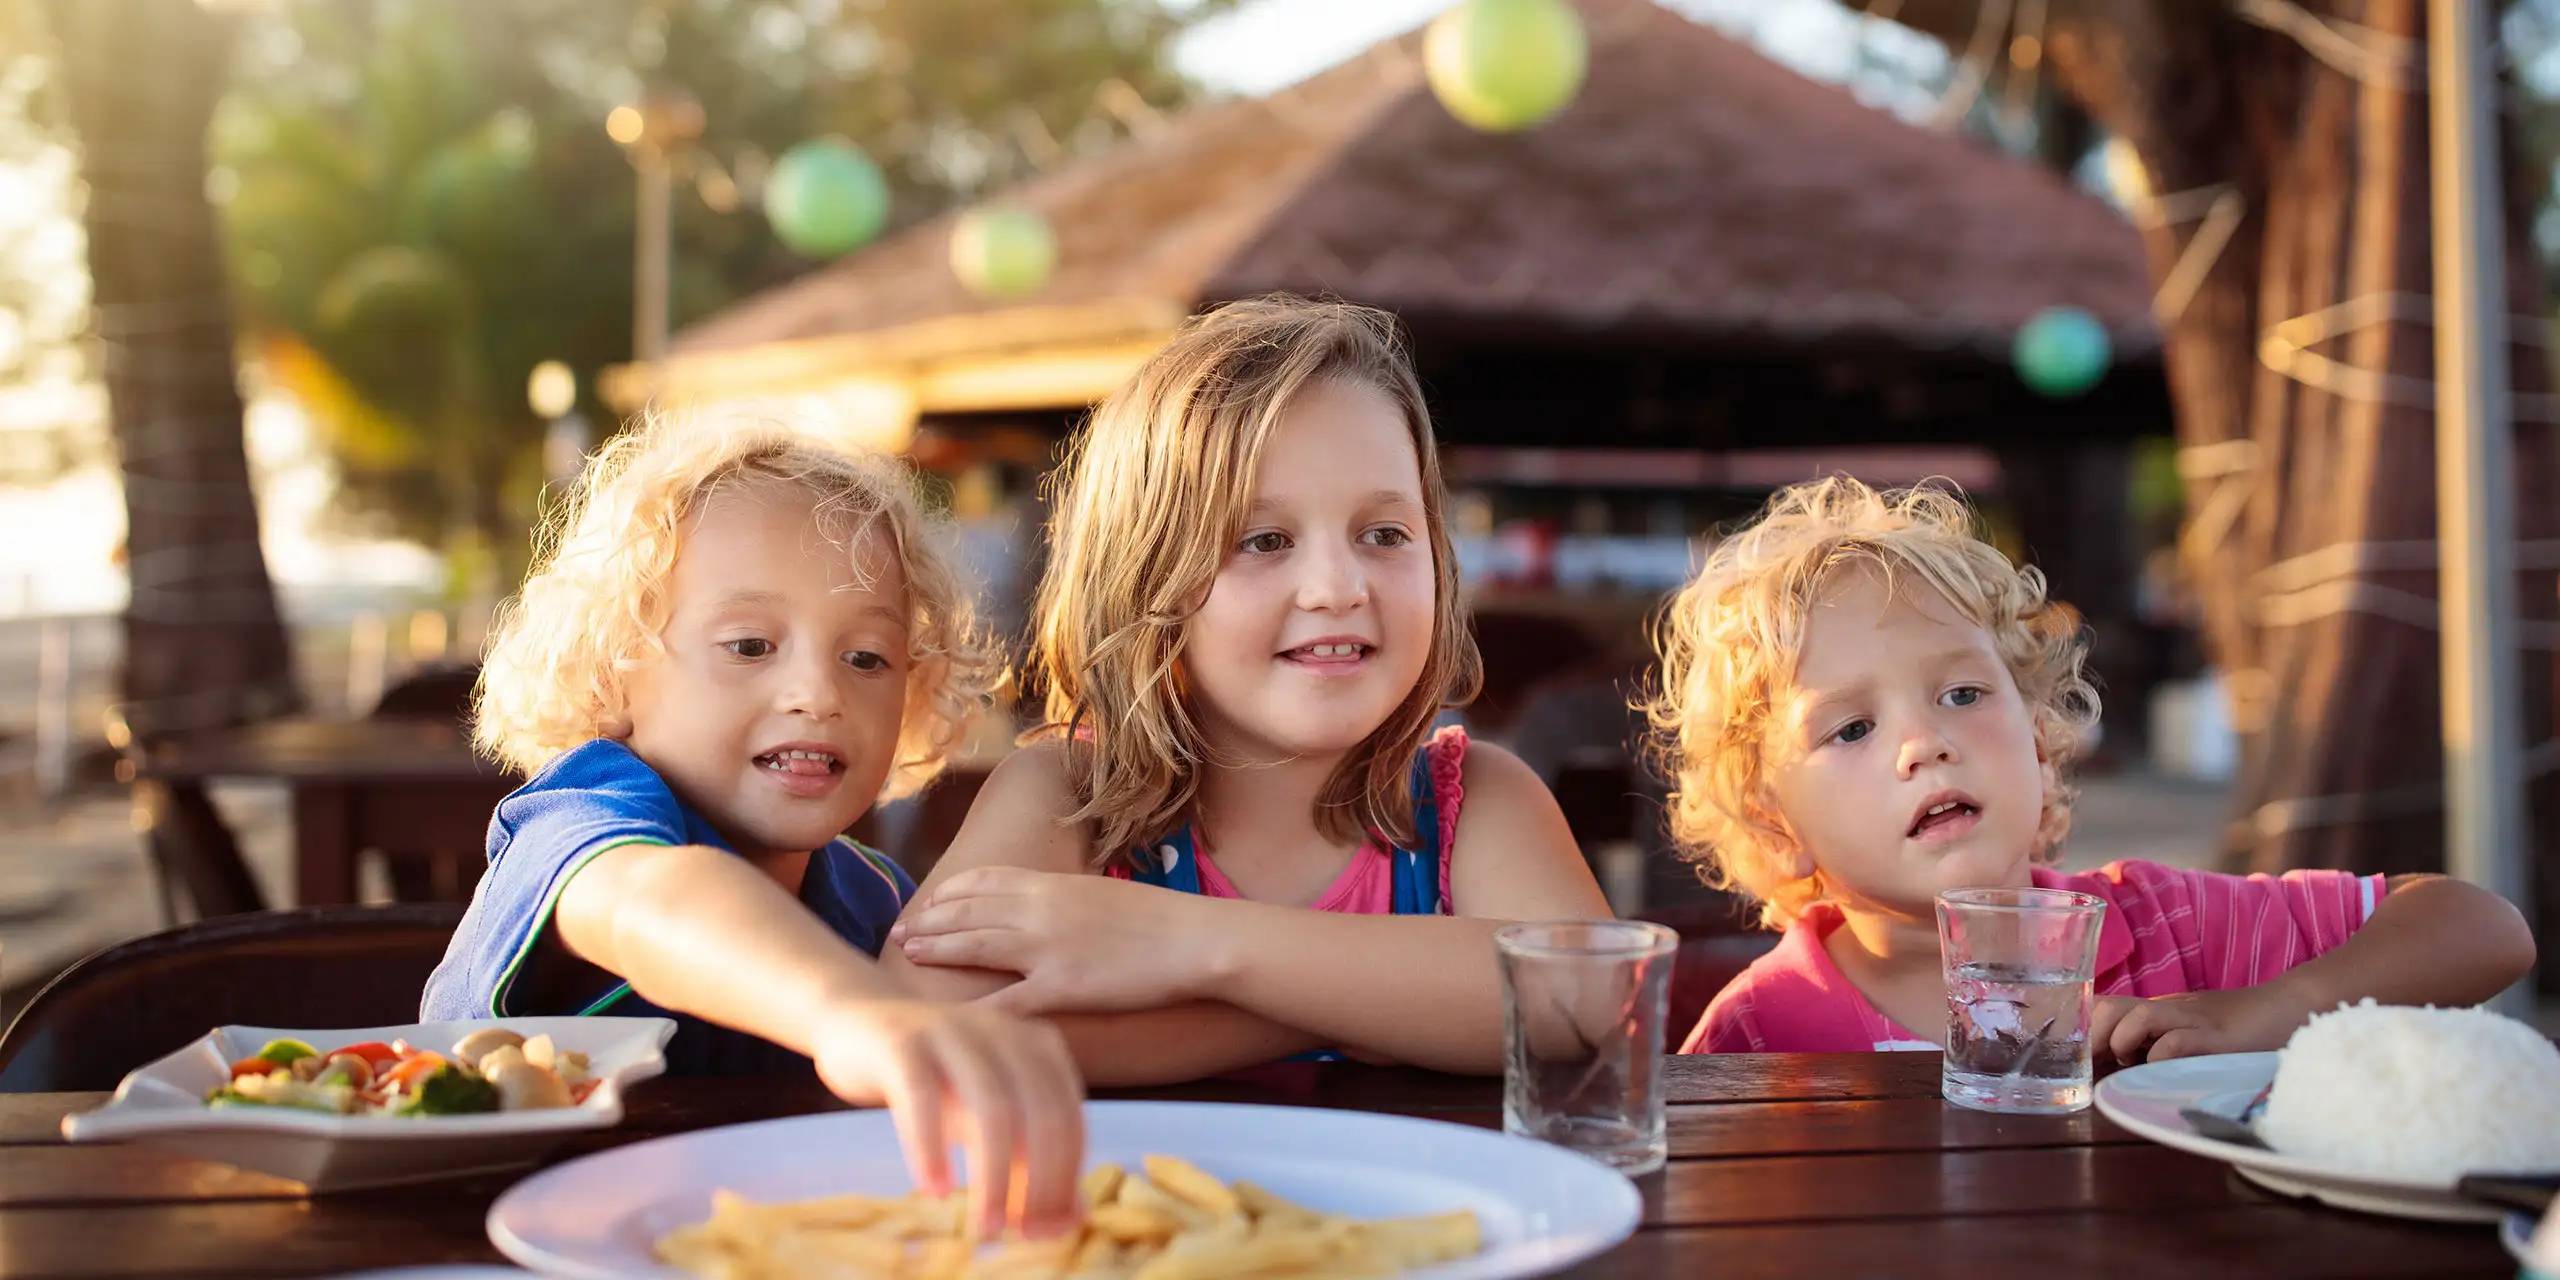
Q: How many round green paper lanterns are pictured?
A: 4